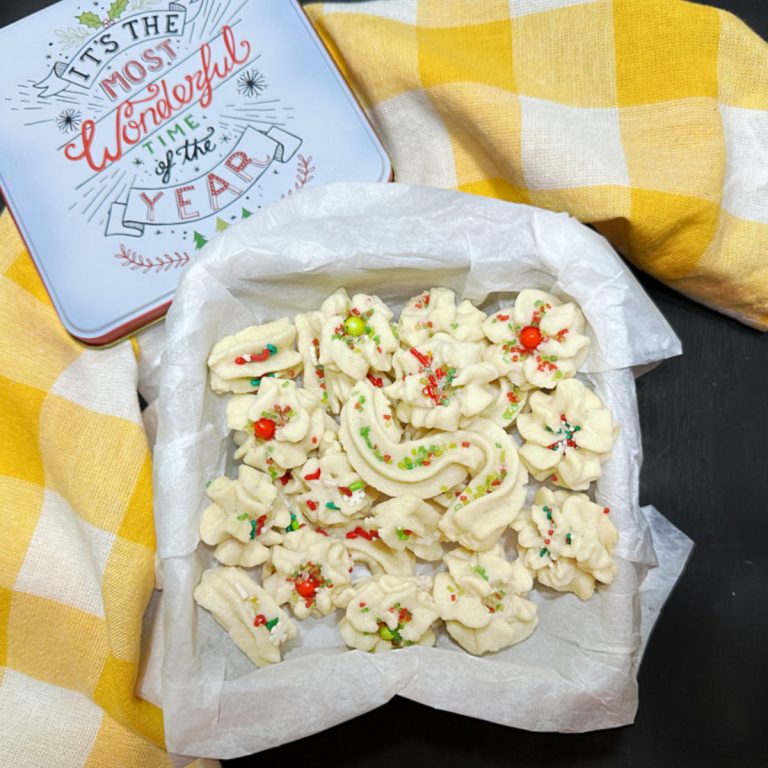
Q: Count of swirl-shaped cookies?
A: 2